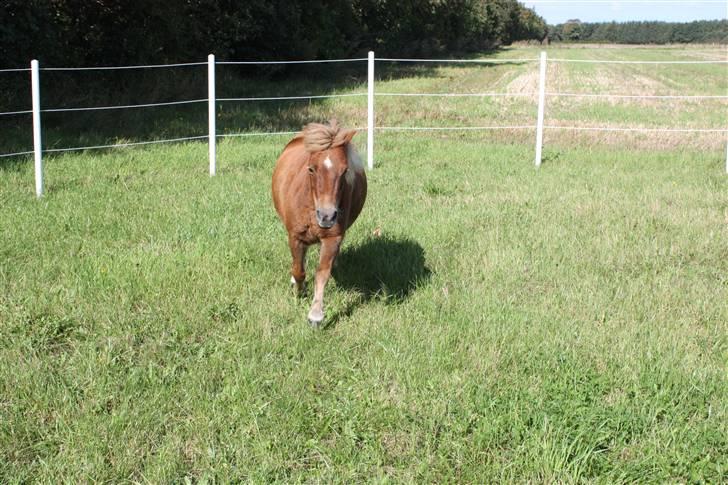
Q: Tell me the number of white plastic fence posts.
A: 4